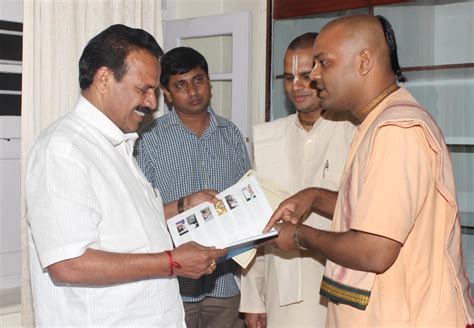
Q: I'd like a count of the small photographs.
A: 6